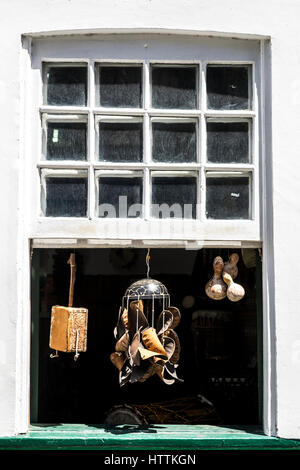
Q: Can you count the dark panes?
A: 12